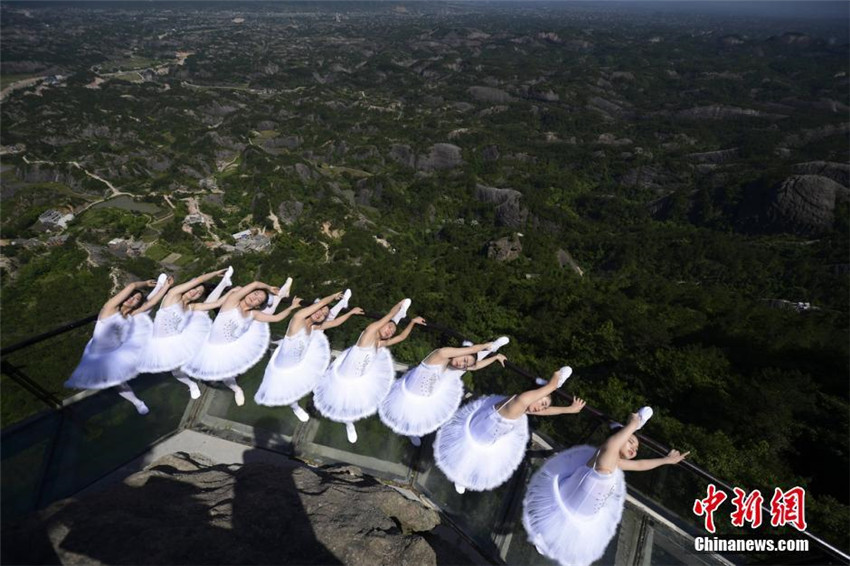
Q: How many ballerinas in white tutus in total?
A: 8